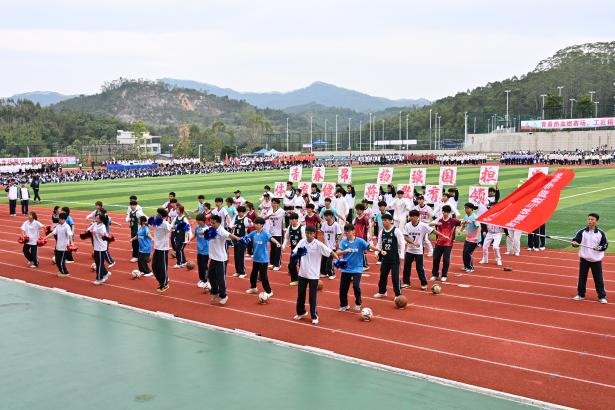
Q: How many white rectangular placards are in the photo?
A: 15